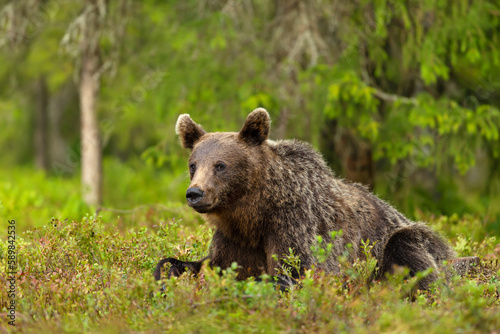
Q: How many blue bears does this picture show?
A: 0